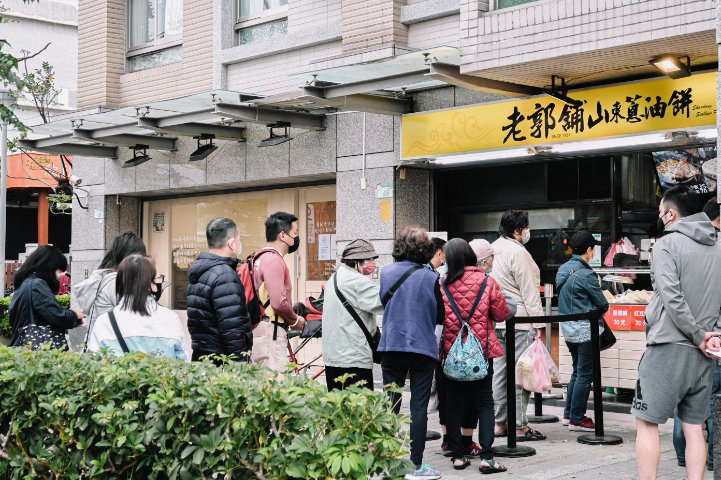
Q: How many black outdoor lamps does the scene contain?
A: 5